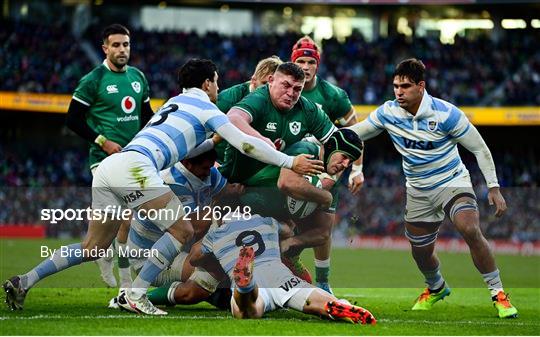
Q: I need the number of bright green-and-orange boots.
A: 2